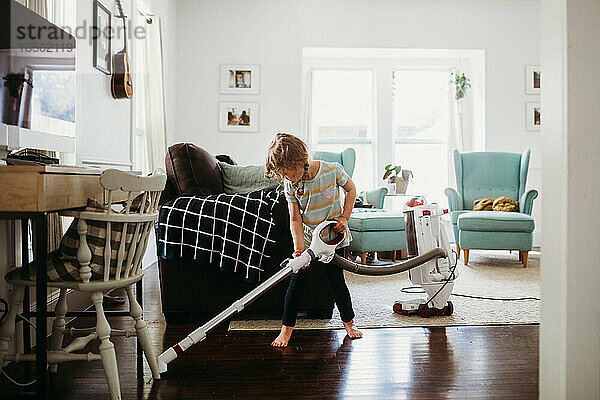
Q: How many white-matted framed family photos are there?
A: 4